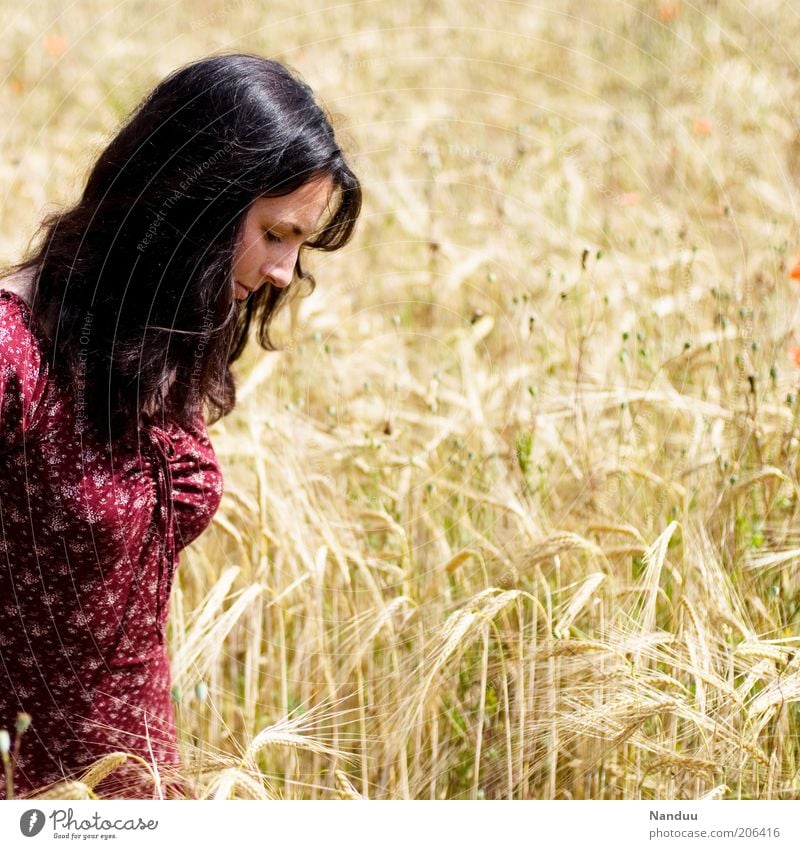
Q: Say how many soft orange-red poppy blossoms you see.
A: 7